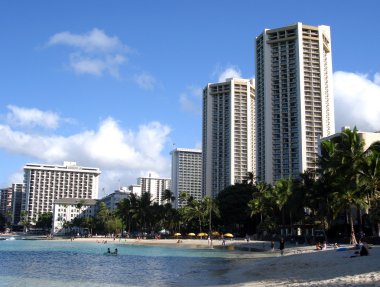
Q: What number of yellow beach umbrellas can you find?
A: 5